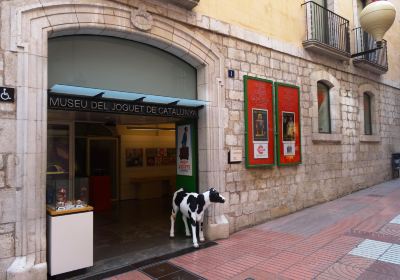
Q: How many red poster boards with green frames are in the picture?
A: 2